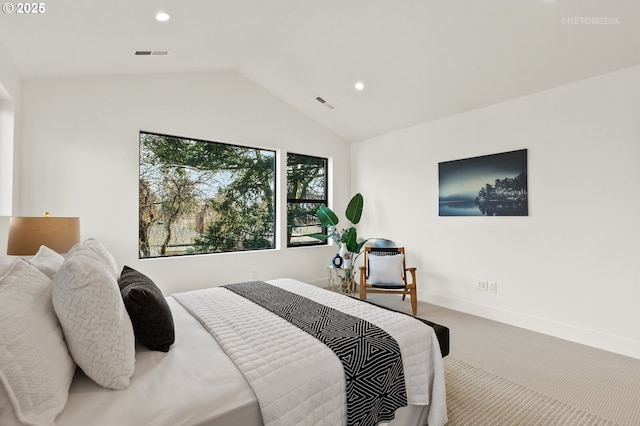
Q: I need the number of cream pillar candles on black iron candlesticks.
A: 0